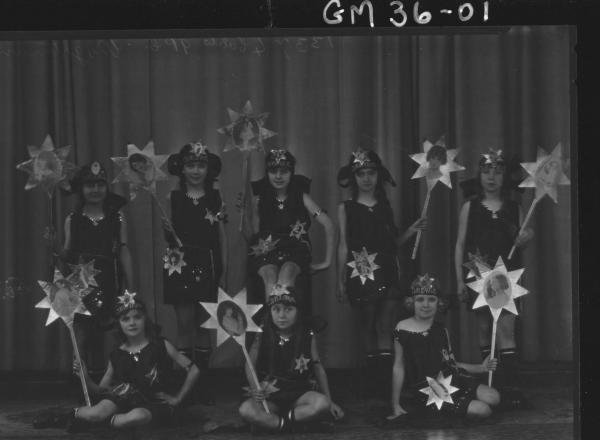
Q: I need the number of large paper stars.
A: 8